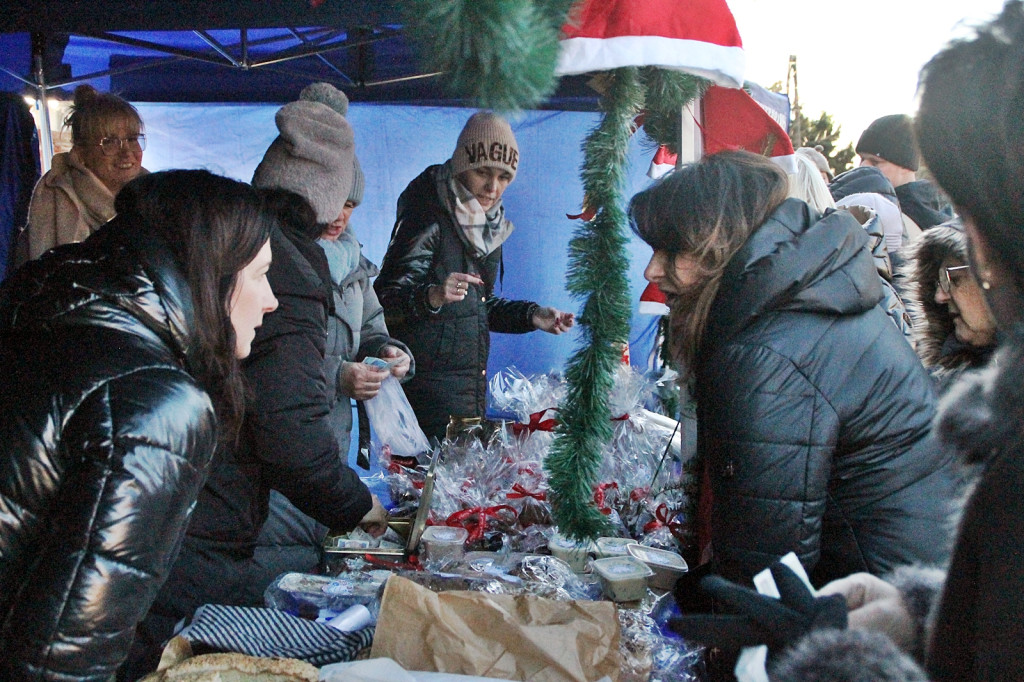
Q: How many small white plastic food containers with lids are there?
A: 5